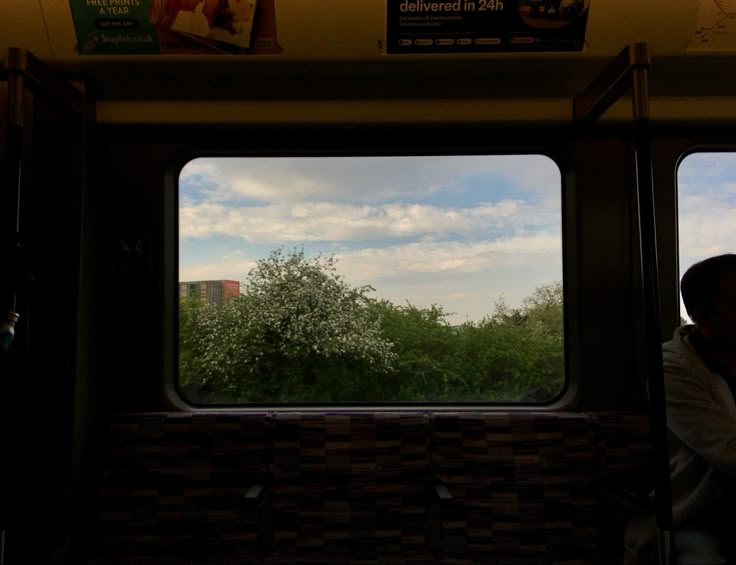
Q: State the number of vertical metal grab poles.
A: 2